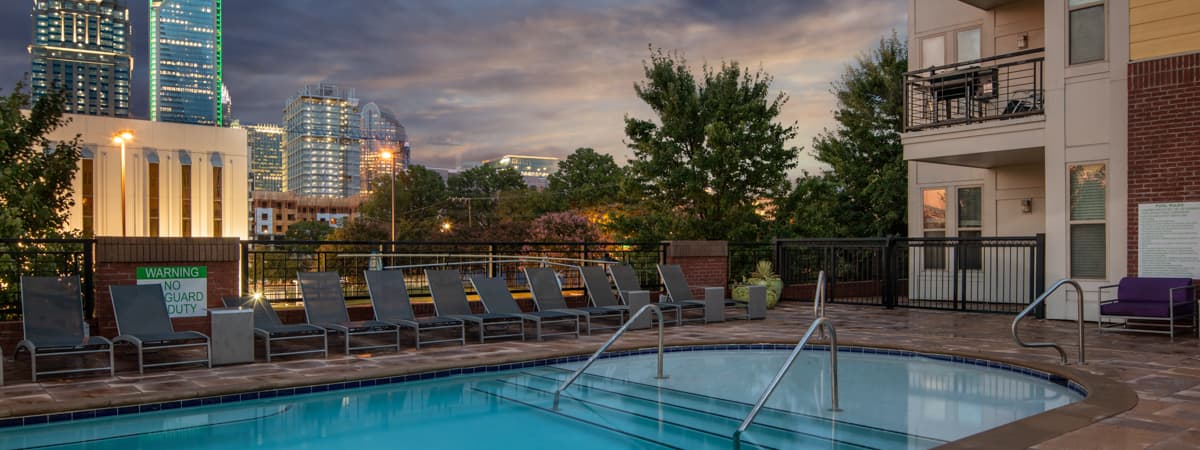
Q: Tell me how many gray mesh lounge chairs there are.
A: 11